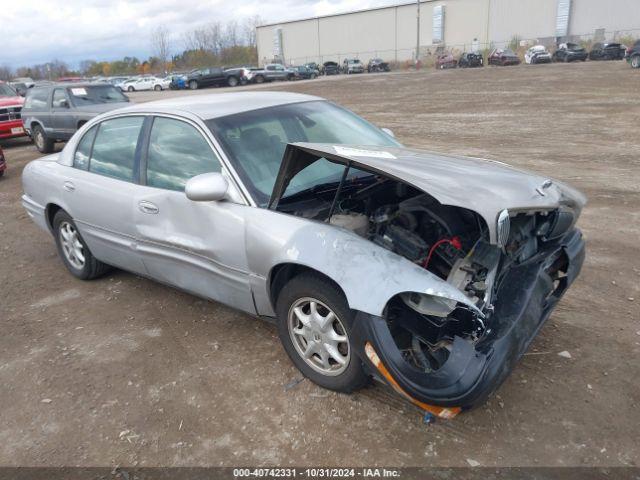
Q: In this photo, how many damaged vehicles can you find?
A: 1